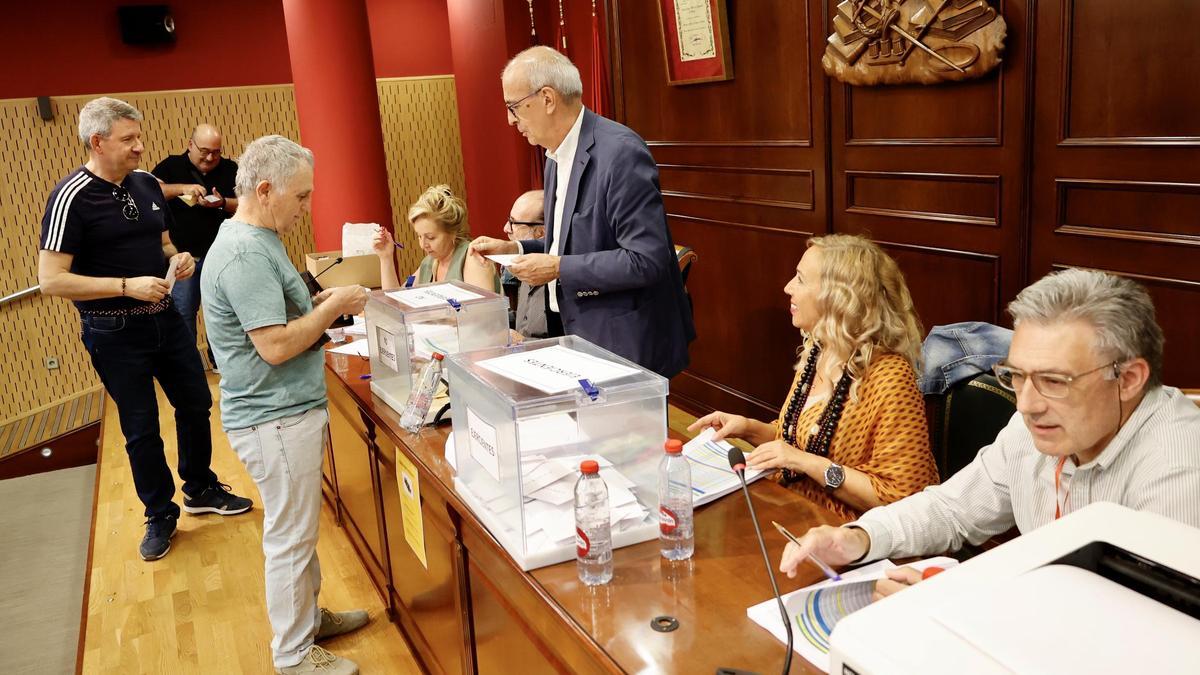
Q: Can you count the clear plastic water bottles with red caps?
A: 3